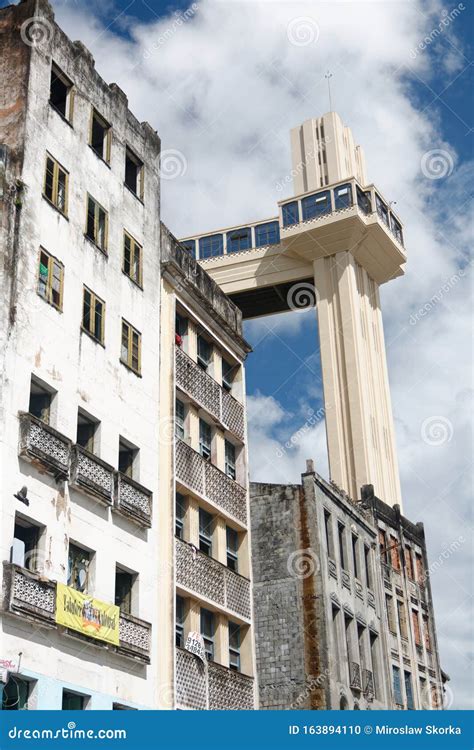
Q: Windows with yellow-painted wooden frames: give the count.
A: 9